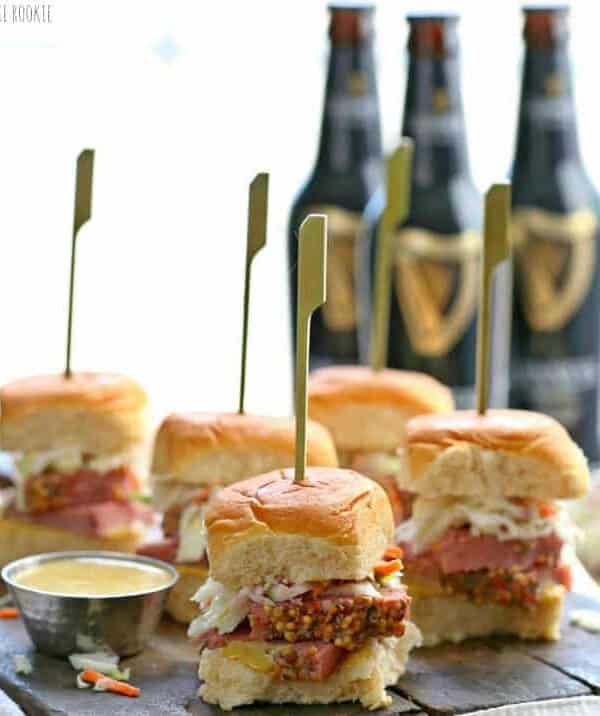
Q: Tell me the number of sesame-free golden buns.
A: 5